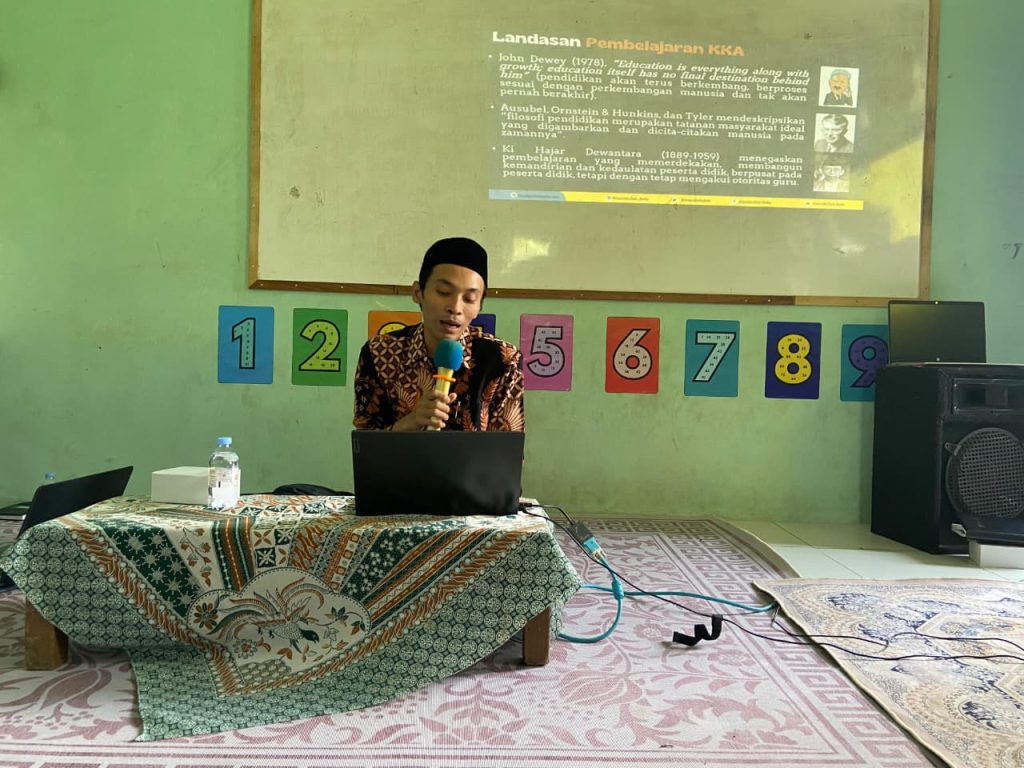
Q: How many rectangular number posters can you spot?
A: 9